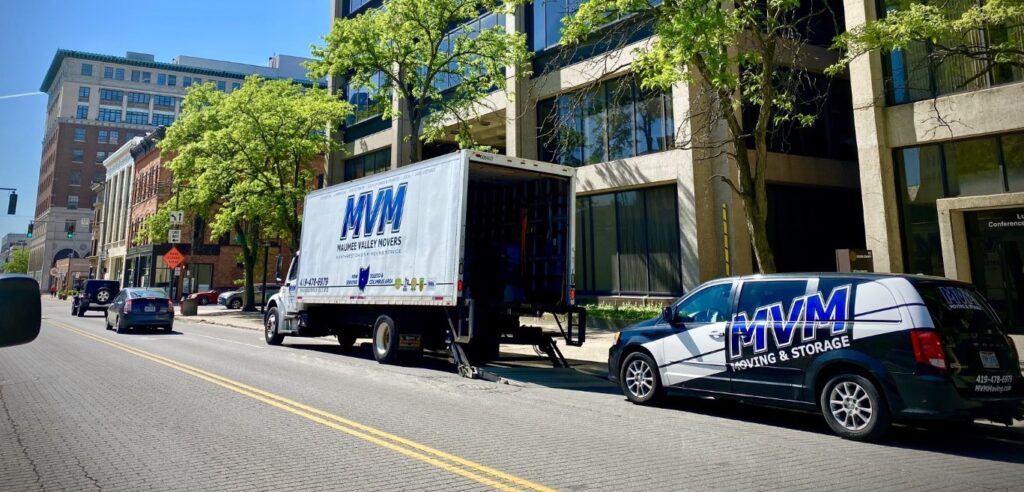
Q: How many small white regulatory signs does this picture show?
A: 2